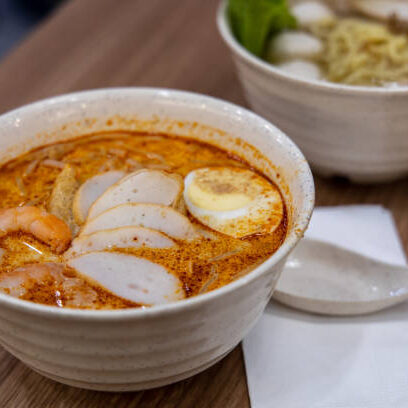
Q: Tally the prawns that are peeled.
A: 2